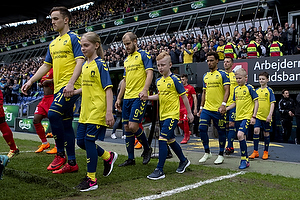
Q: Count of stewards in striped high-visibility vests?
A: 3